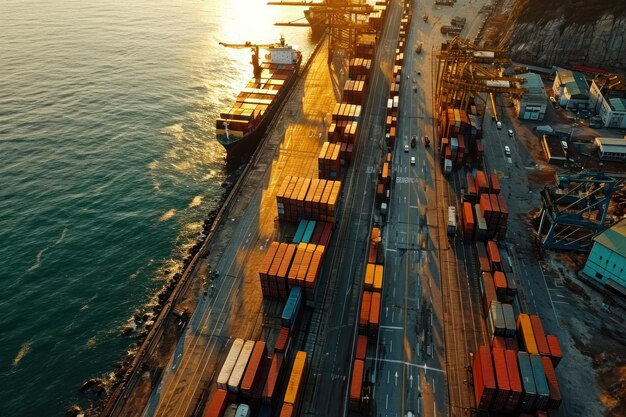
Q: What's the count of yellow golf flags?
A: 0